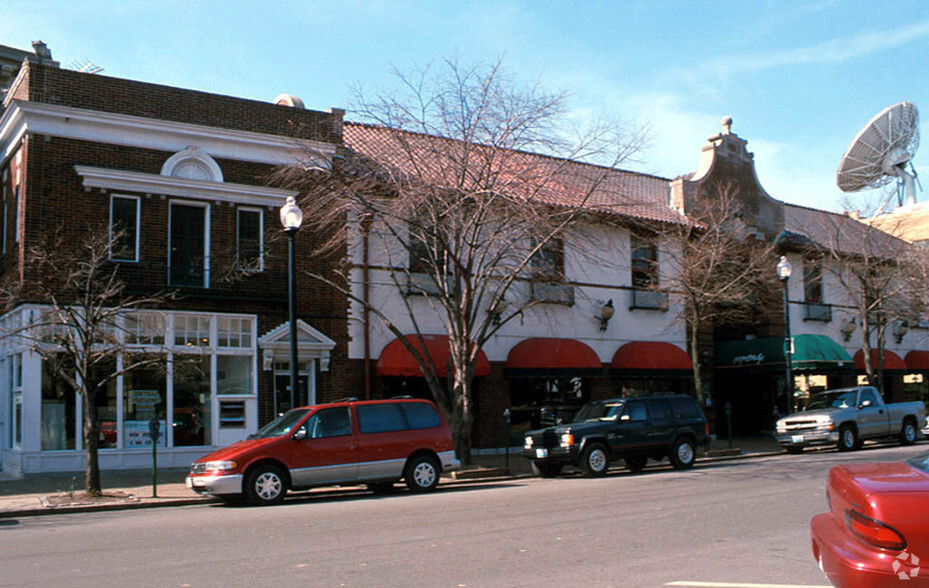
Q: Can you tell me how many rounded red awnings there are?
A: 5